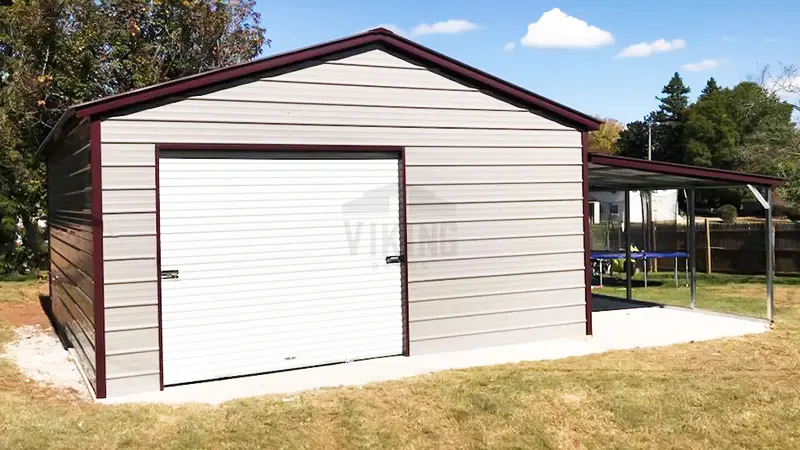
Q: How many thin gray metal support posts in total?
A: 3